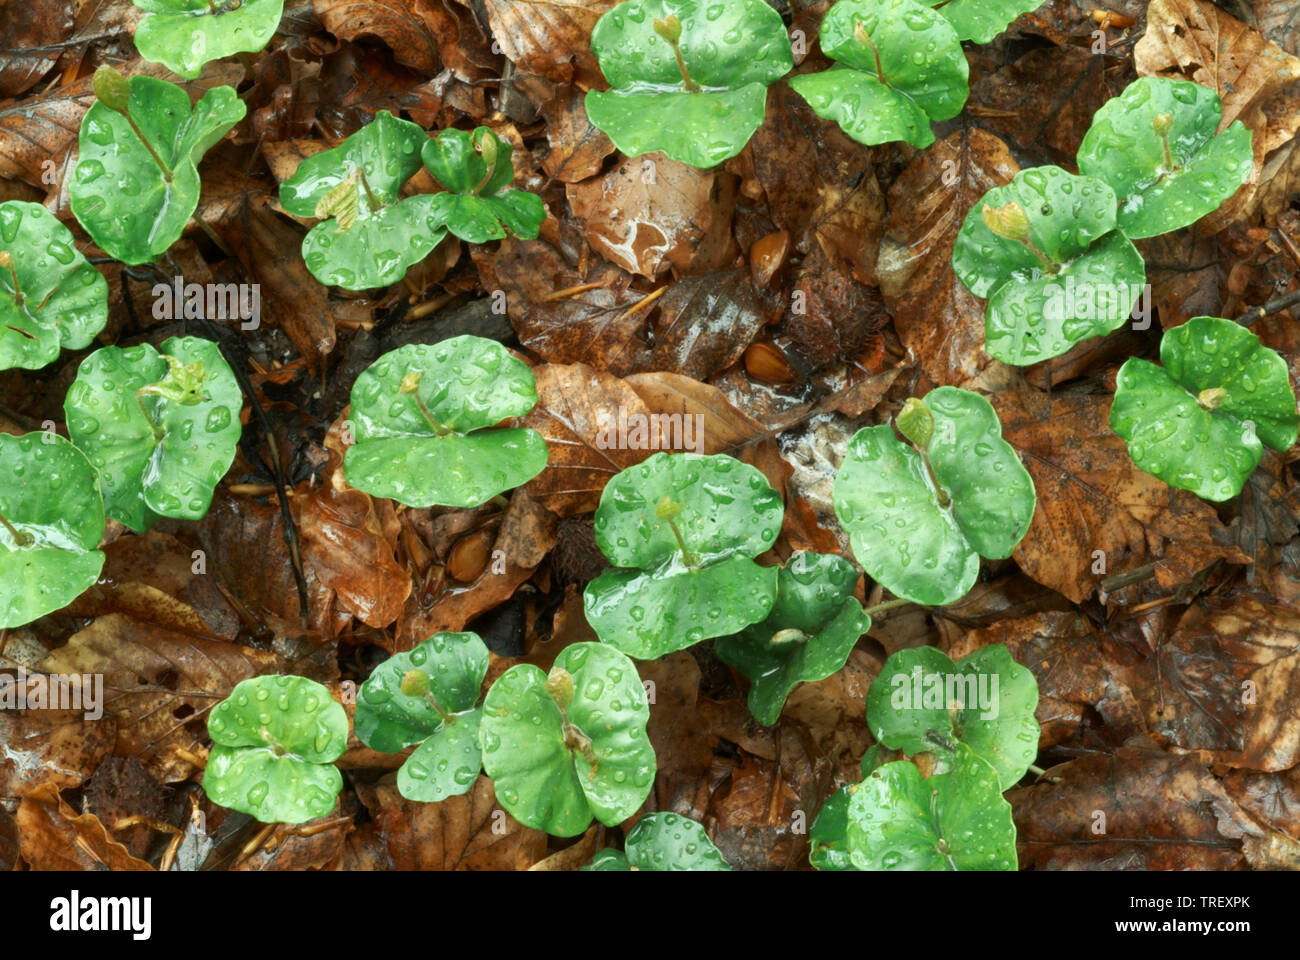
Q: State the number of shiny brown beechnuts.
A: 3